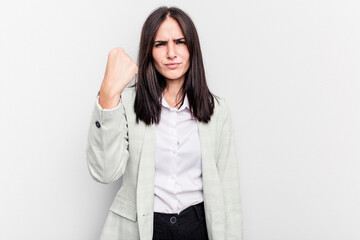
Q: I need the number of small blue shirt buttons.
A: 0